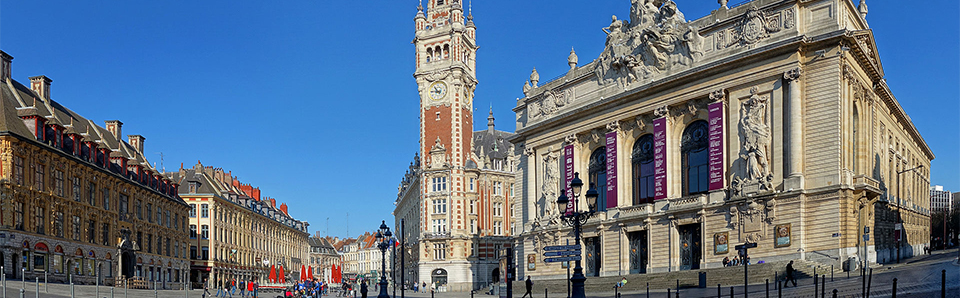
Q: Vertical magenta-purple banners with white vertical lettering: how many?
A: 4